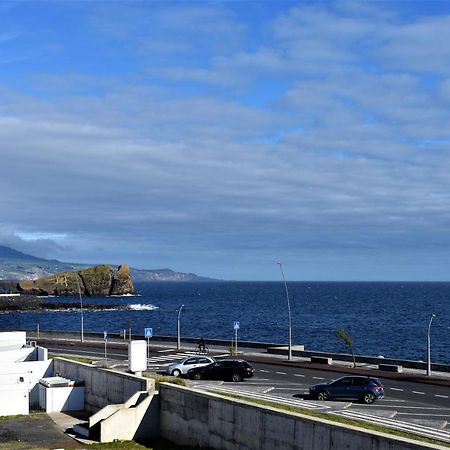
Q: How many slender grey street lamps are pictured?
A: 4